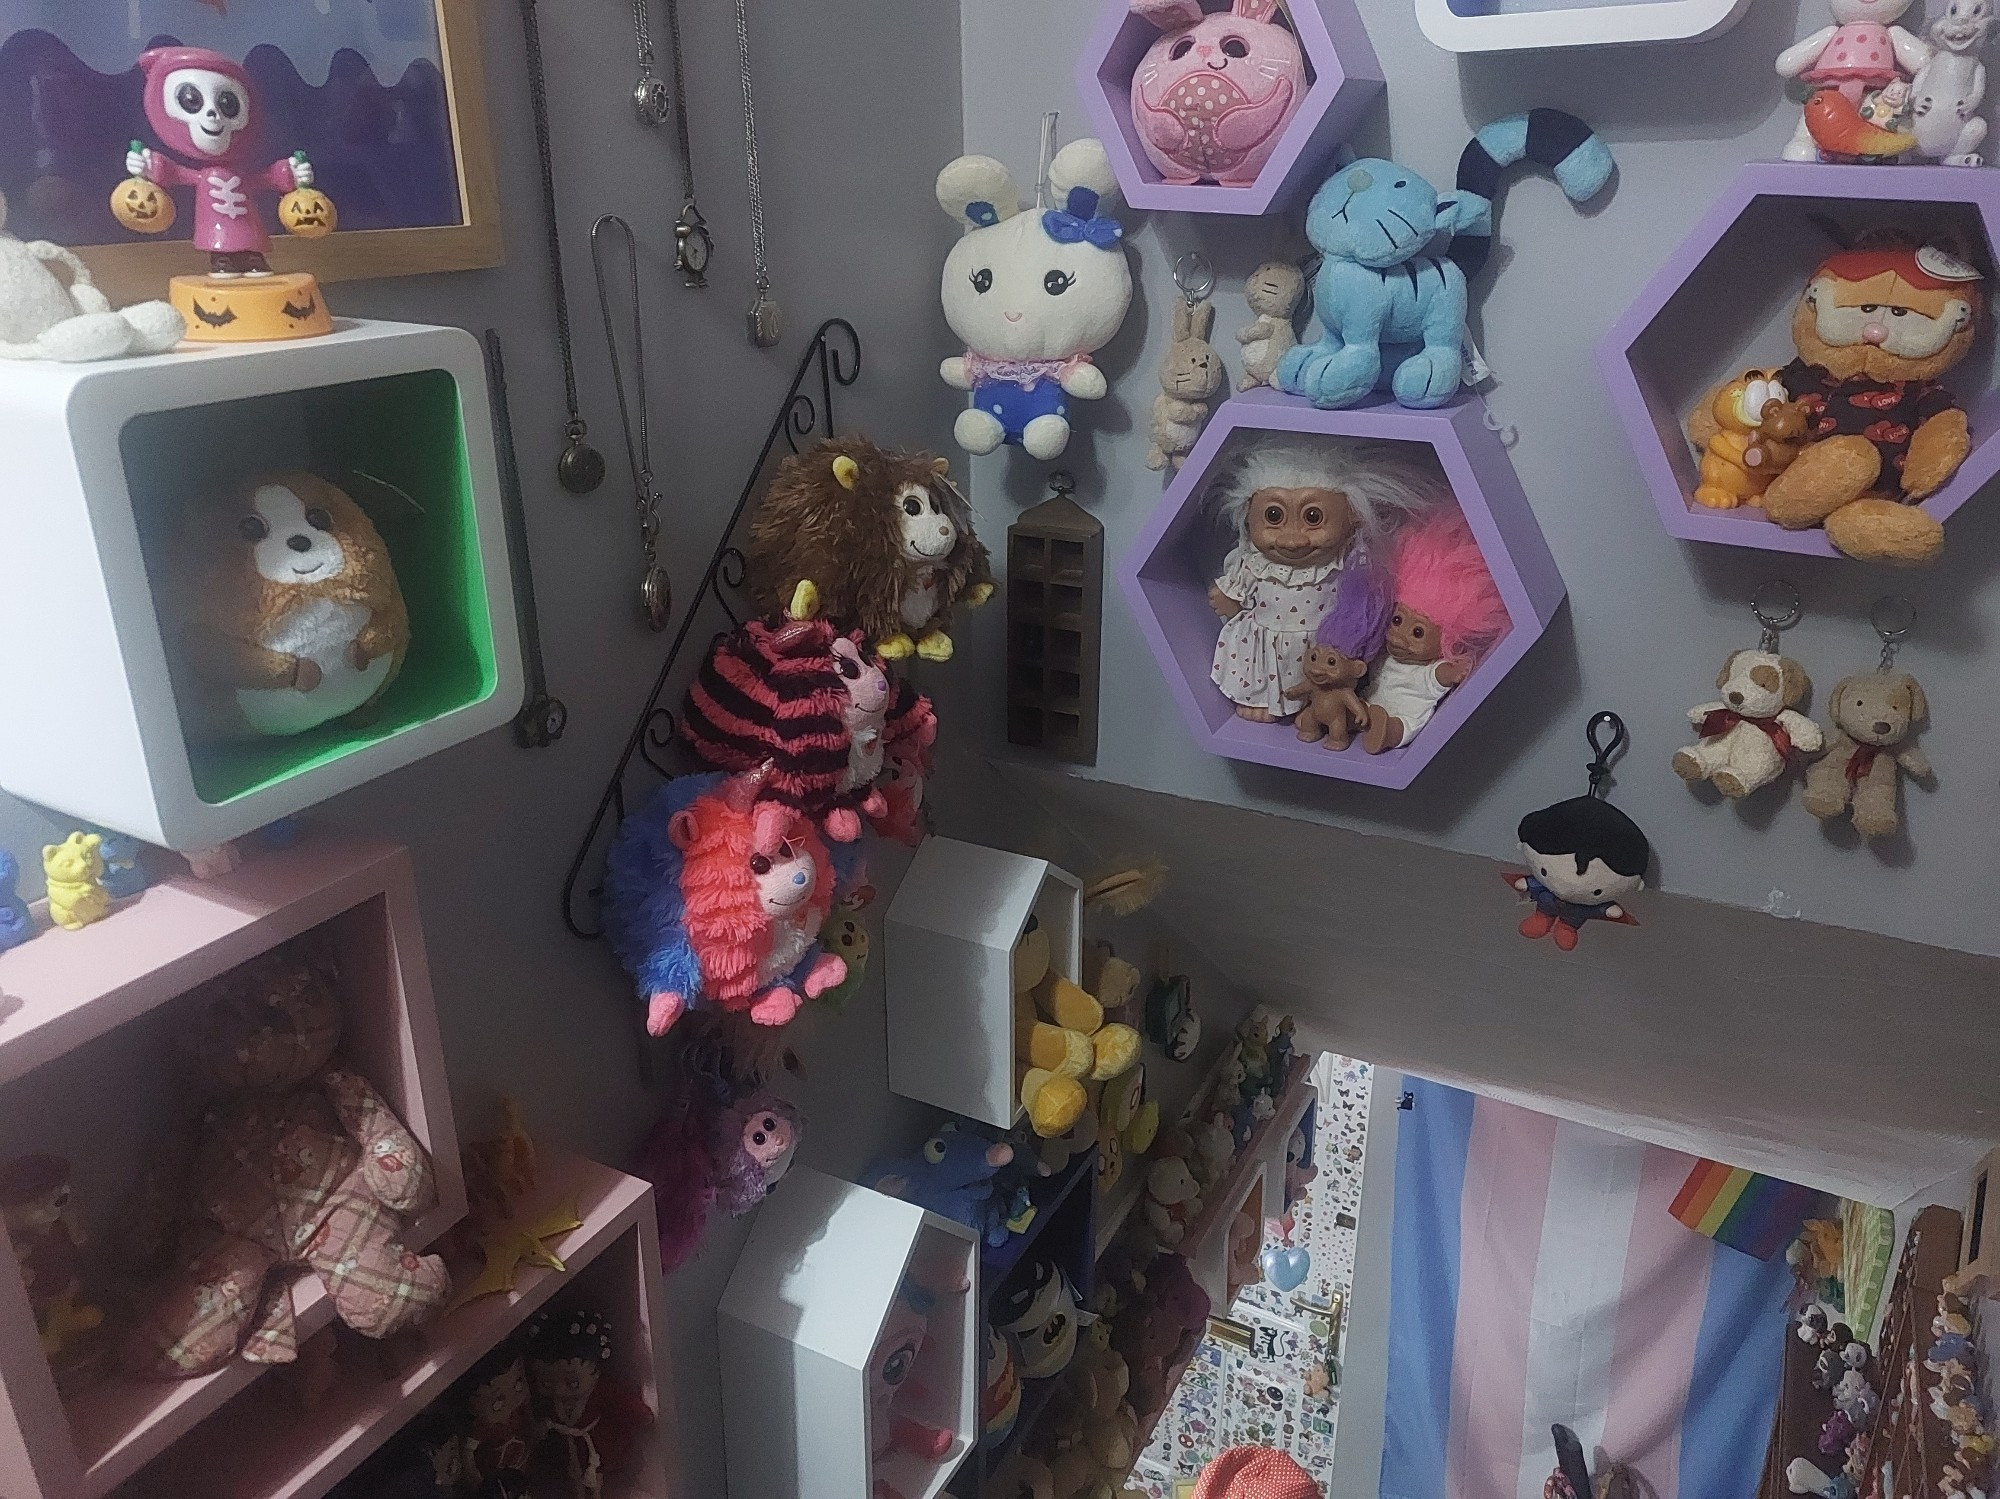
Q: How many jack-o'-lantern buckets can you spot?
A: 2